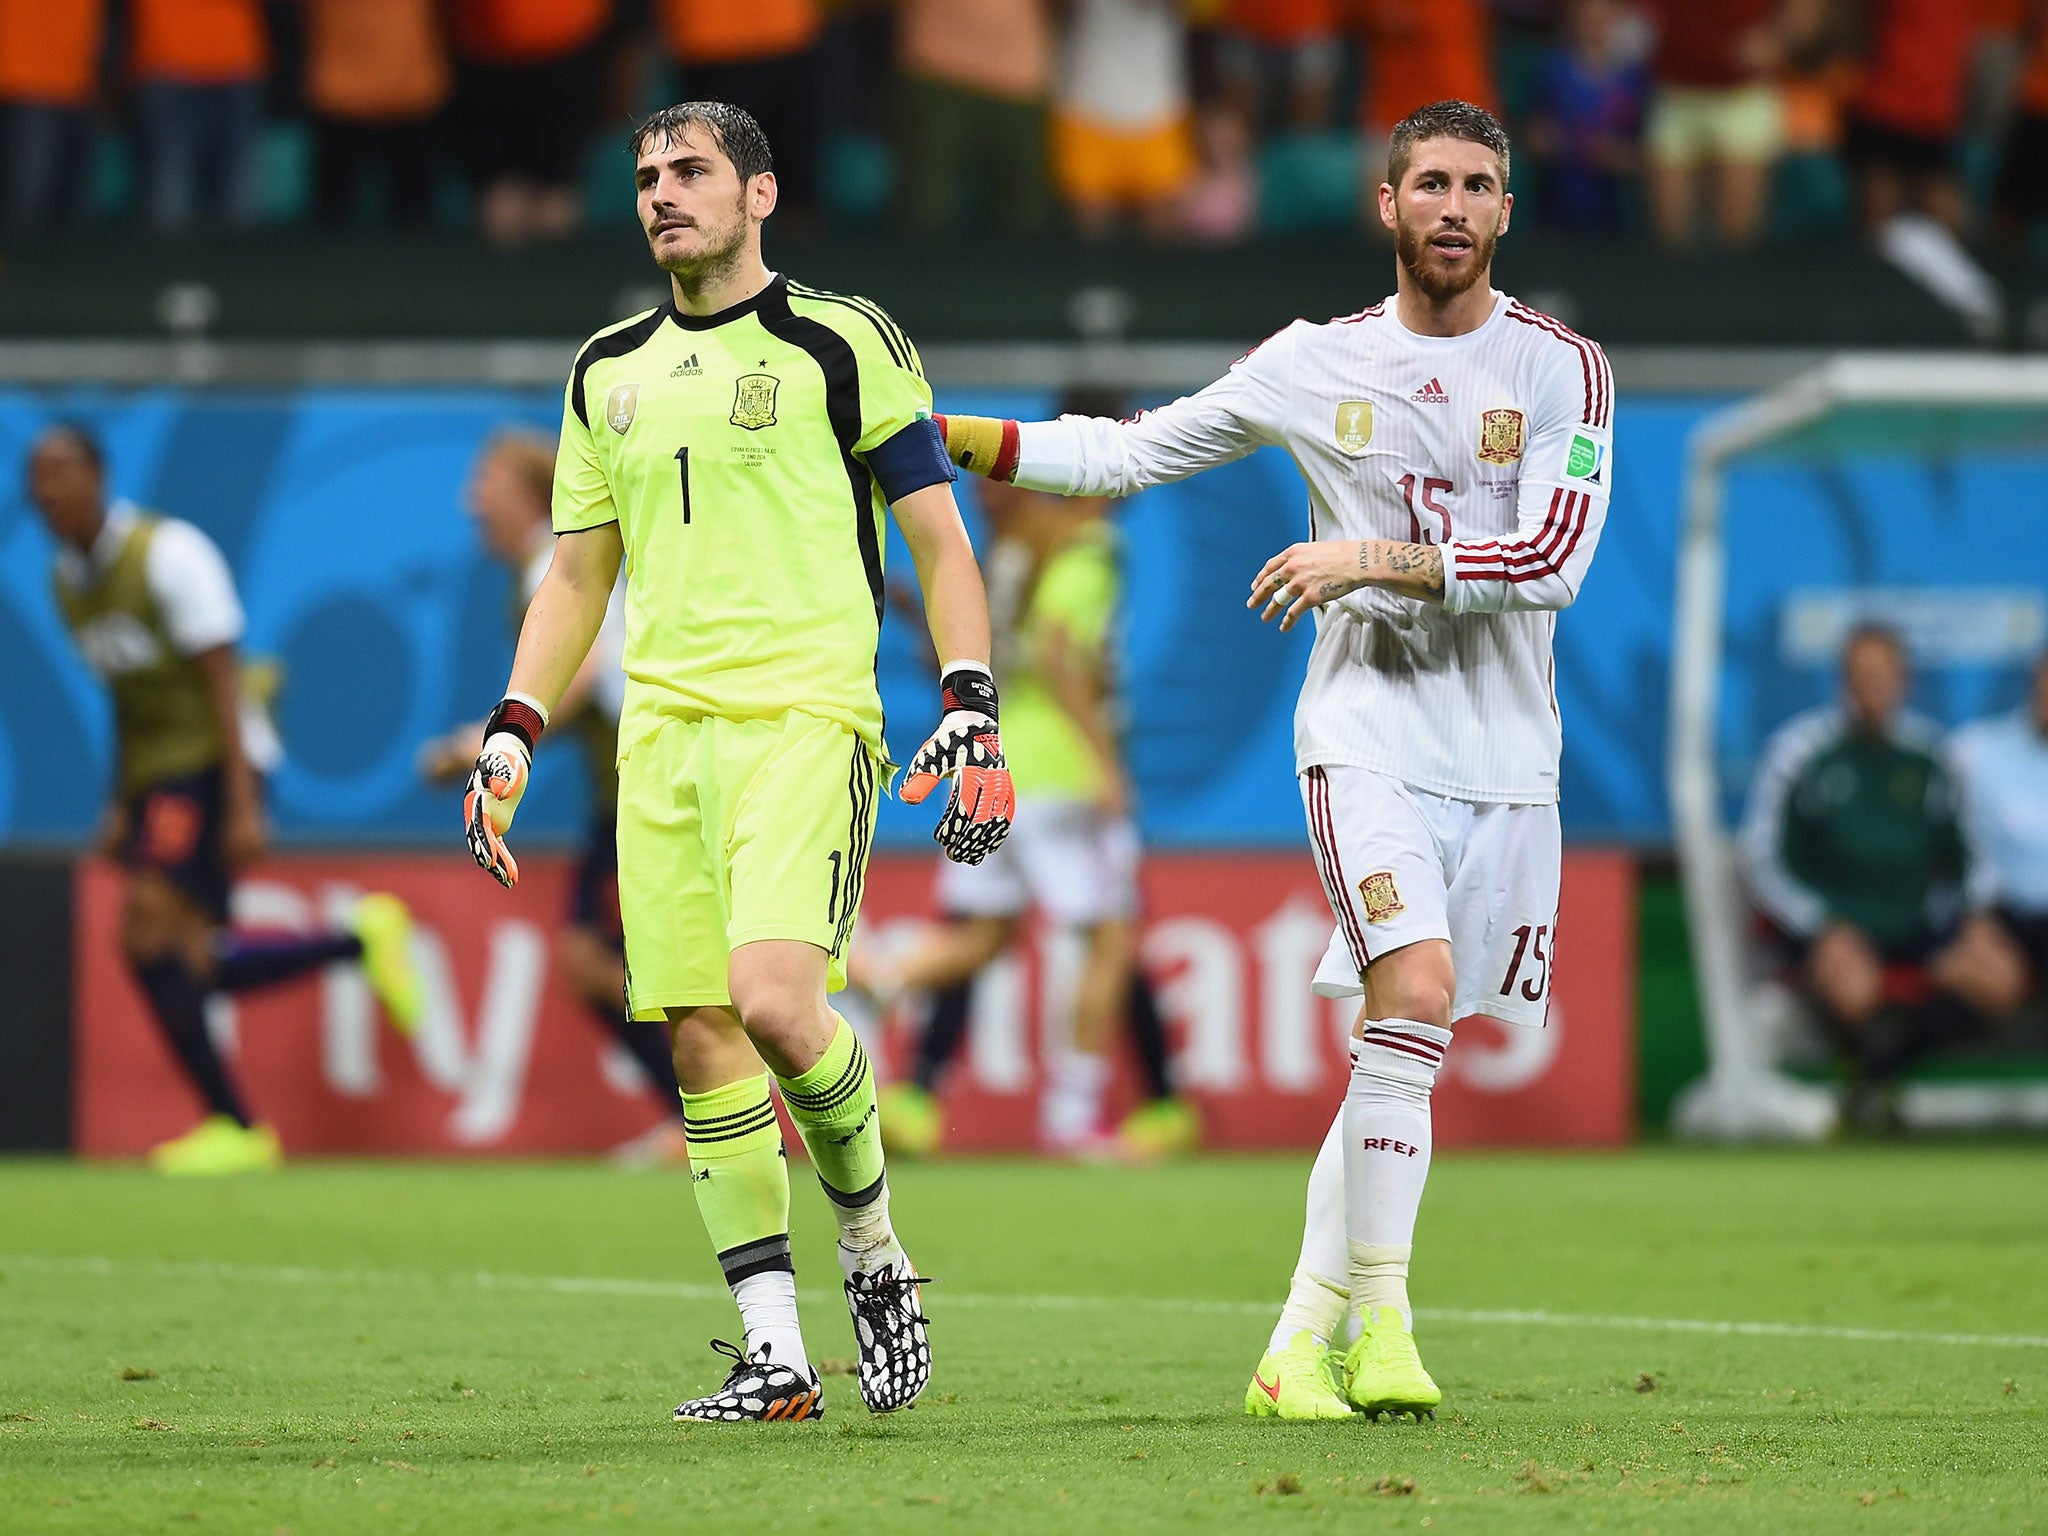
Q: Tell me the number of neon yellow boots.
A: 6